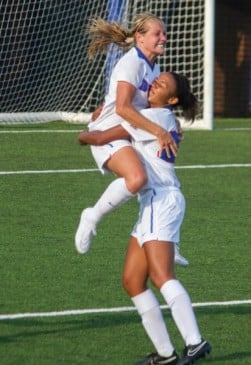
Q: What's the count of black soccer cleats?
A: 2